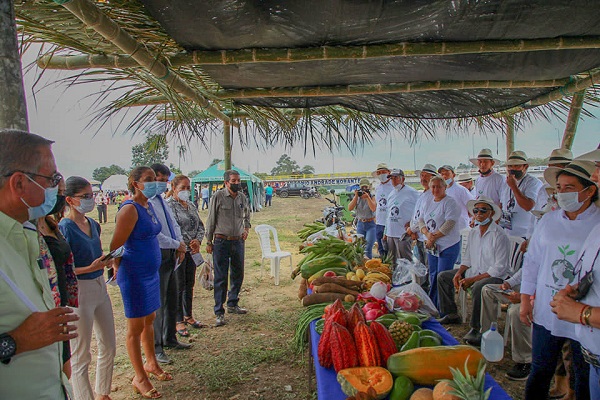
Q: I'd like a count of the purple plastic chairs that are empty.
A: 0